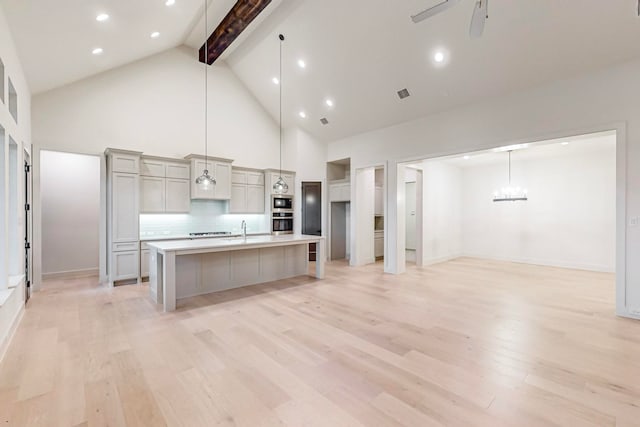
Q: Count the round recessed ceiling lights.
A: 11